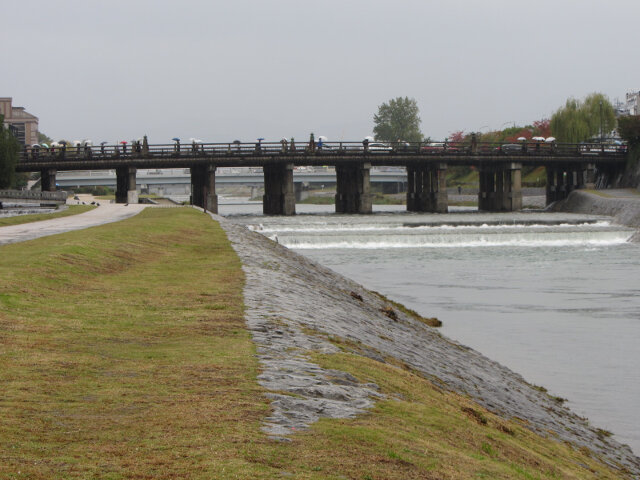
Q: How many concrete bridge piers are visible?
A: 8